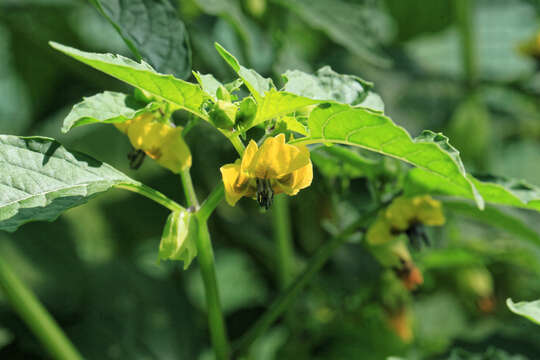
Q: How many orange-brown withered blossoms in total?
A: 3